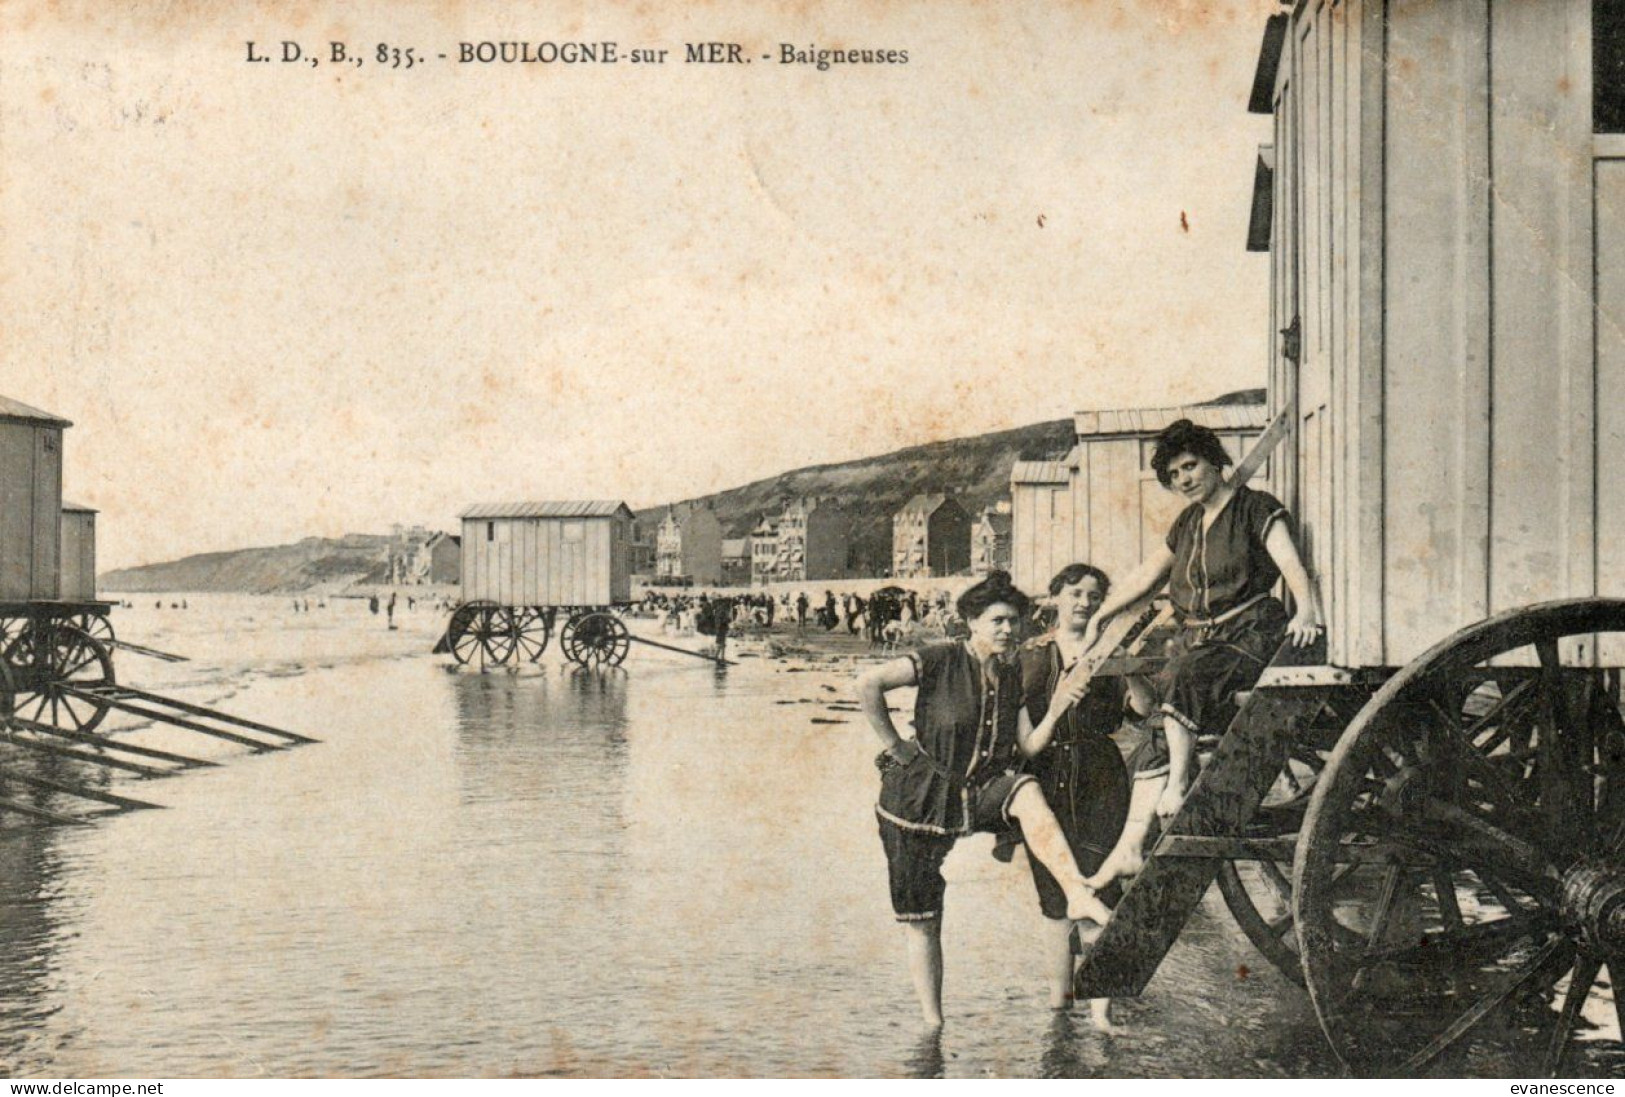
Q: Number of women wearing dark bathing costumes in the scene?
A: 3